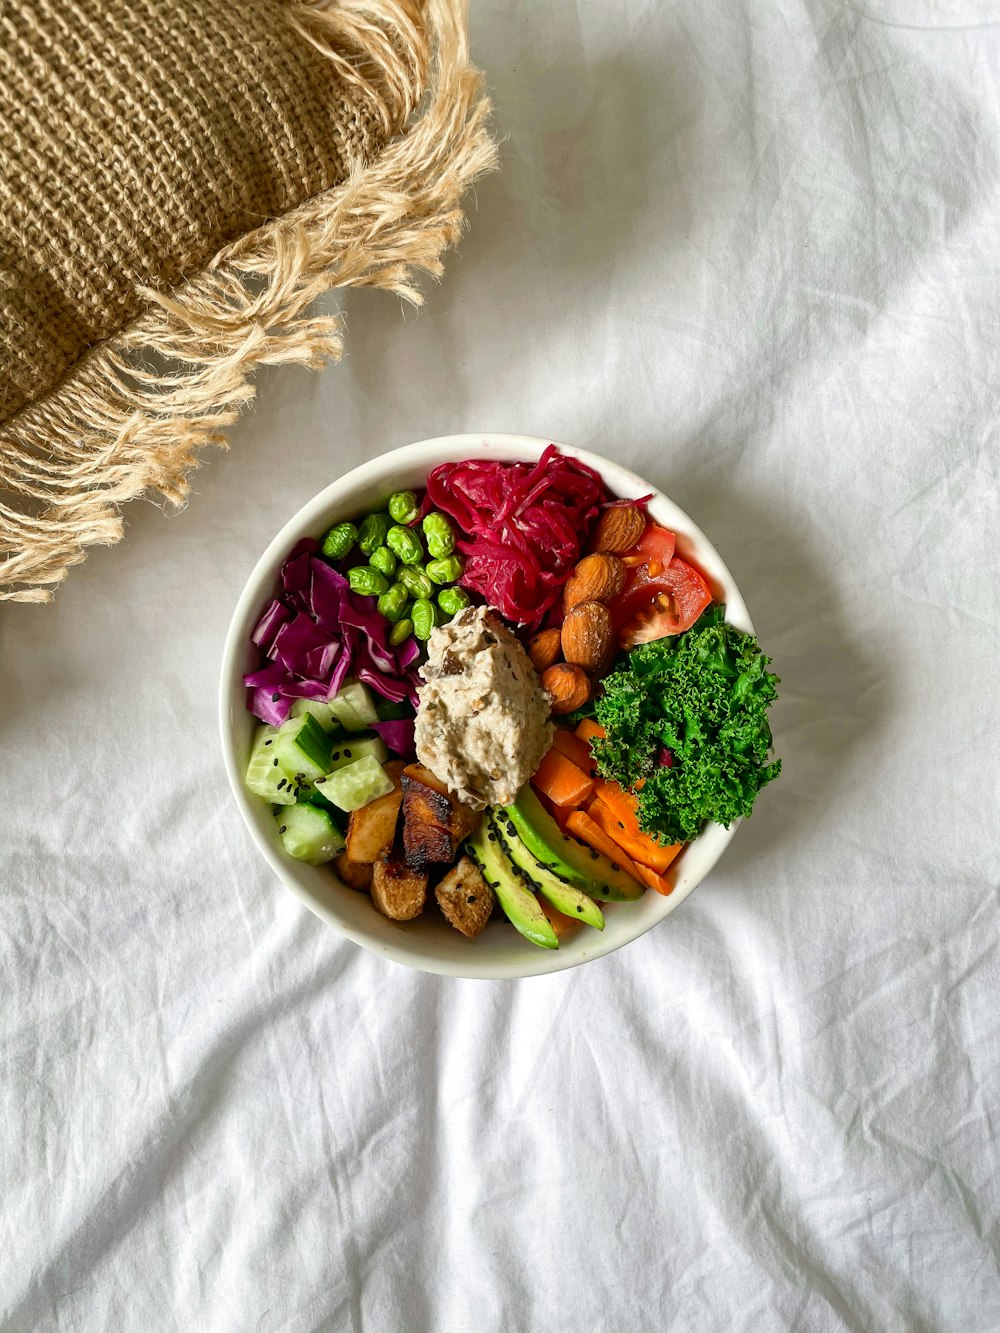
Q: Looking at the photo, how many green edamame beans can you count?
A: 13